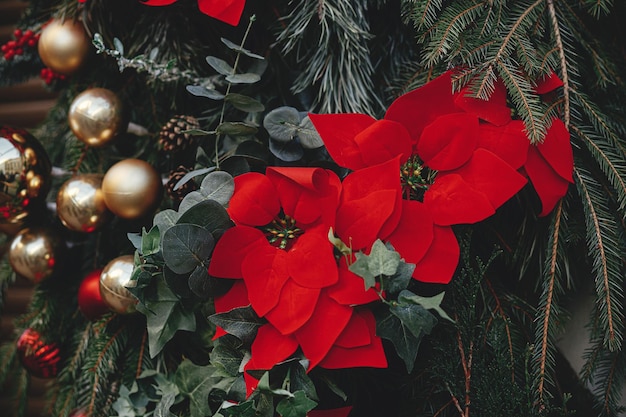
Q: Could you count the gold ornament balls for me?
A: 7